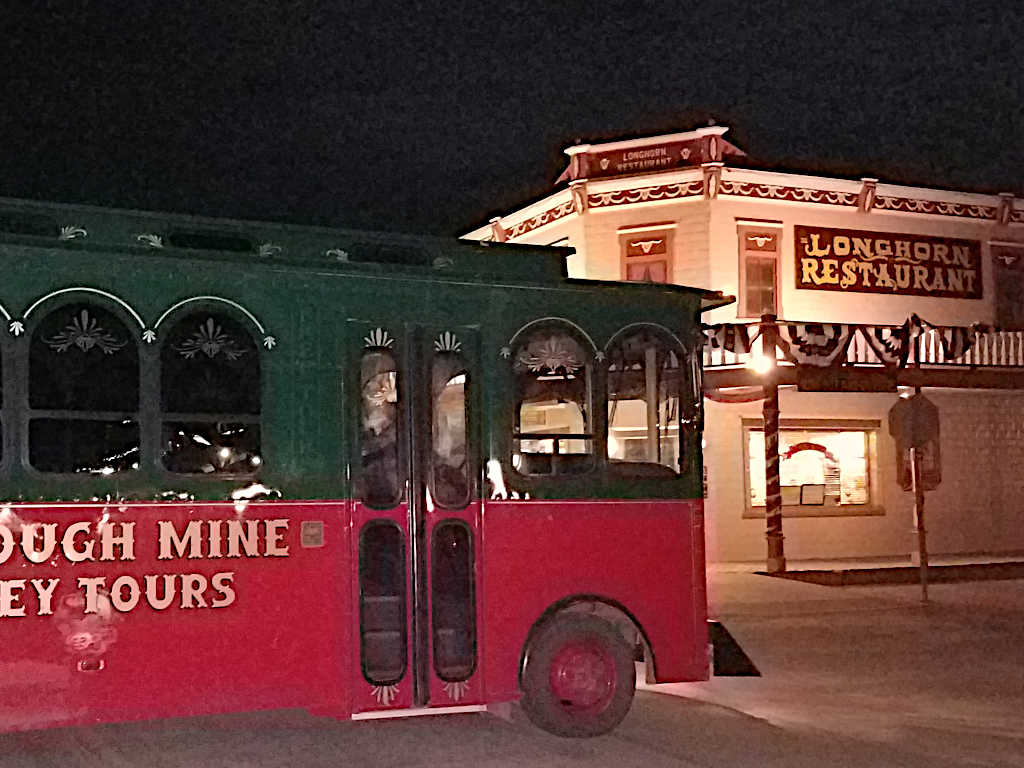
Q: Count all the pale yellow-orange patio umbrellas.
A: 0